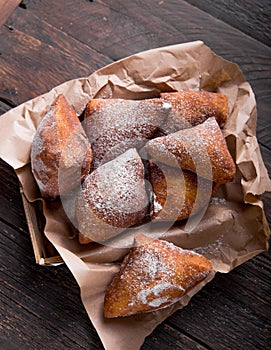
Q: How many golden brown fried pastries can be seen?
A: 7